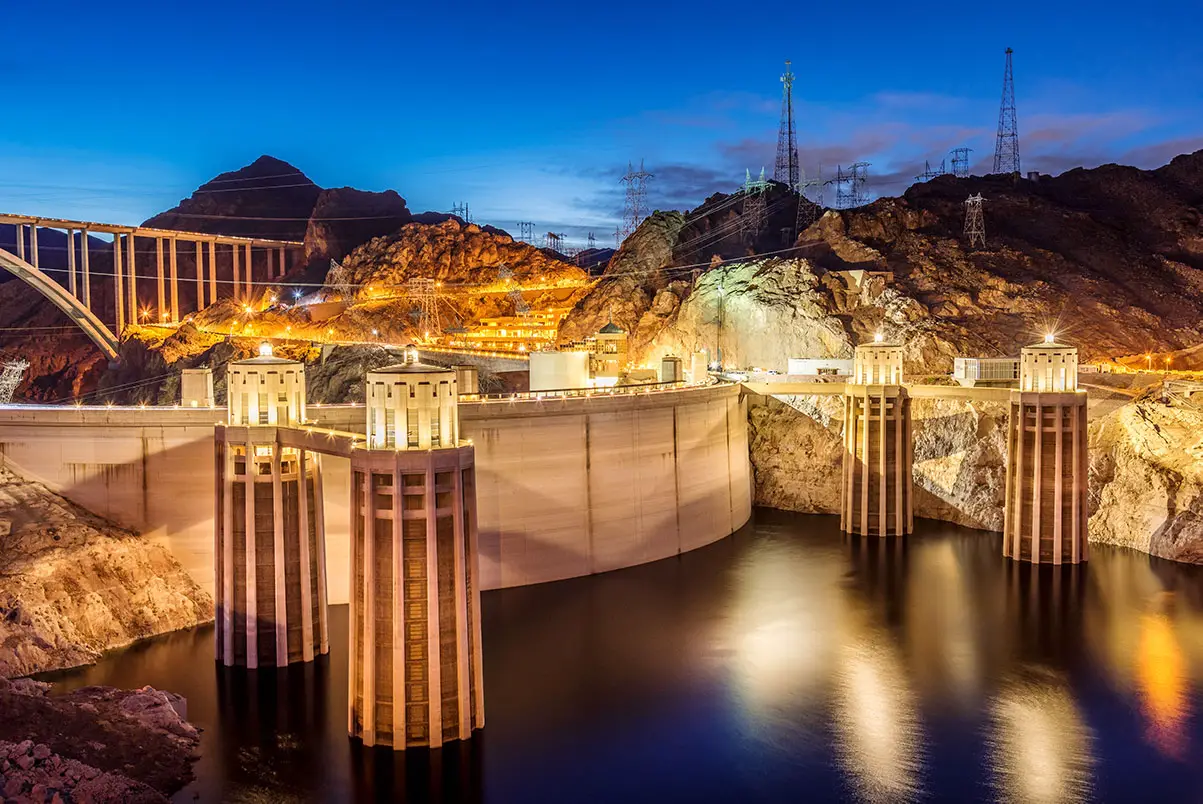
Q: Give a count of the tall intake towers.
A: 4